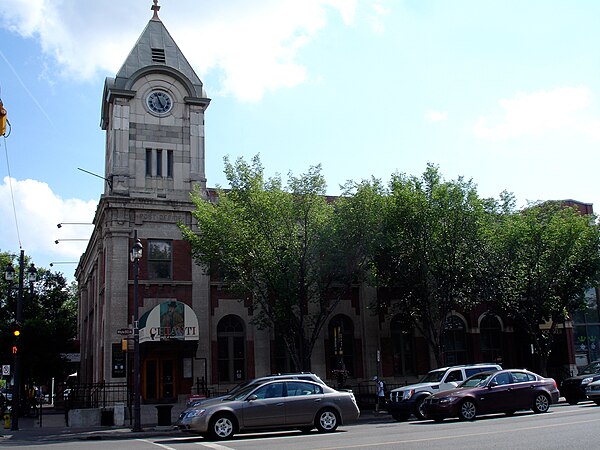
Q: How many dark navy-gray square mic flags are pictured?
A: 0